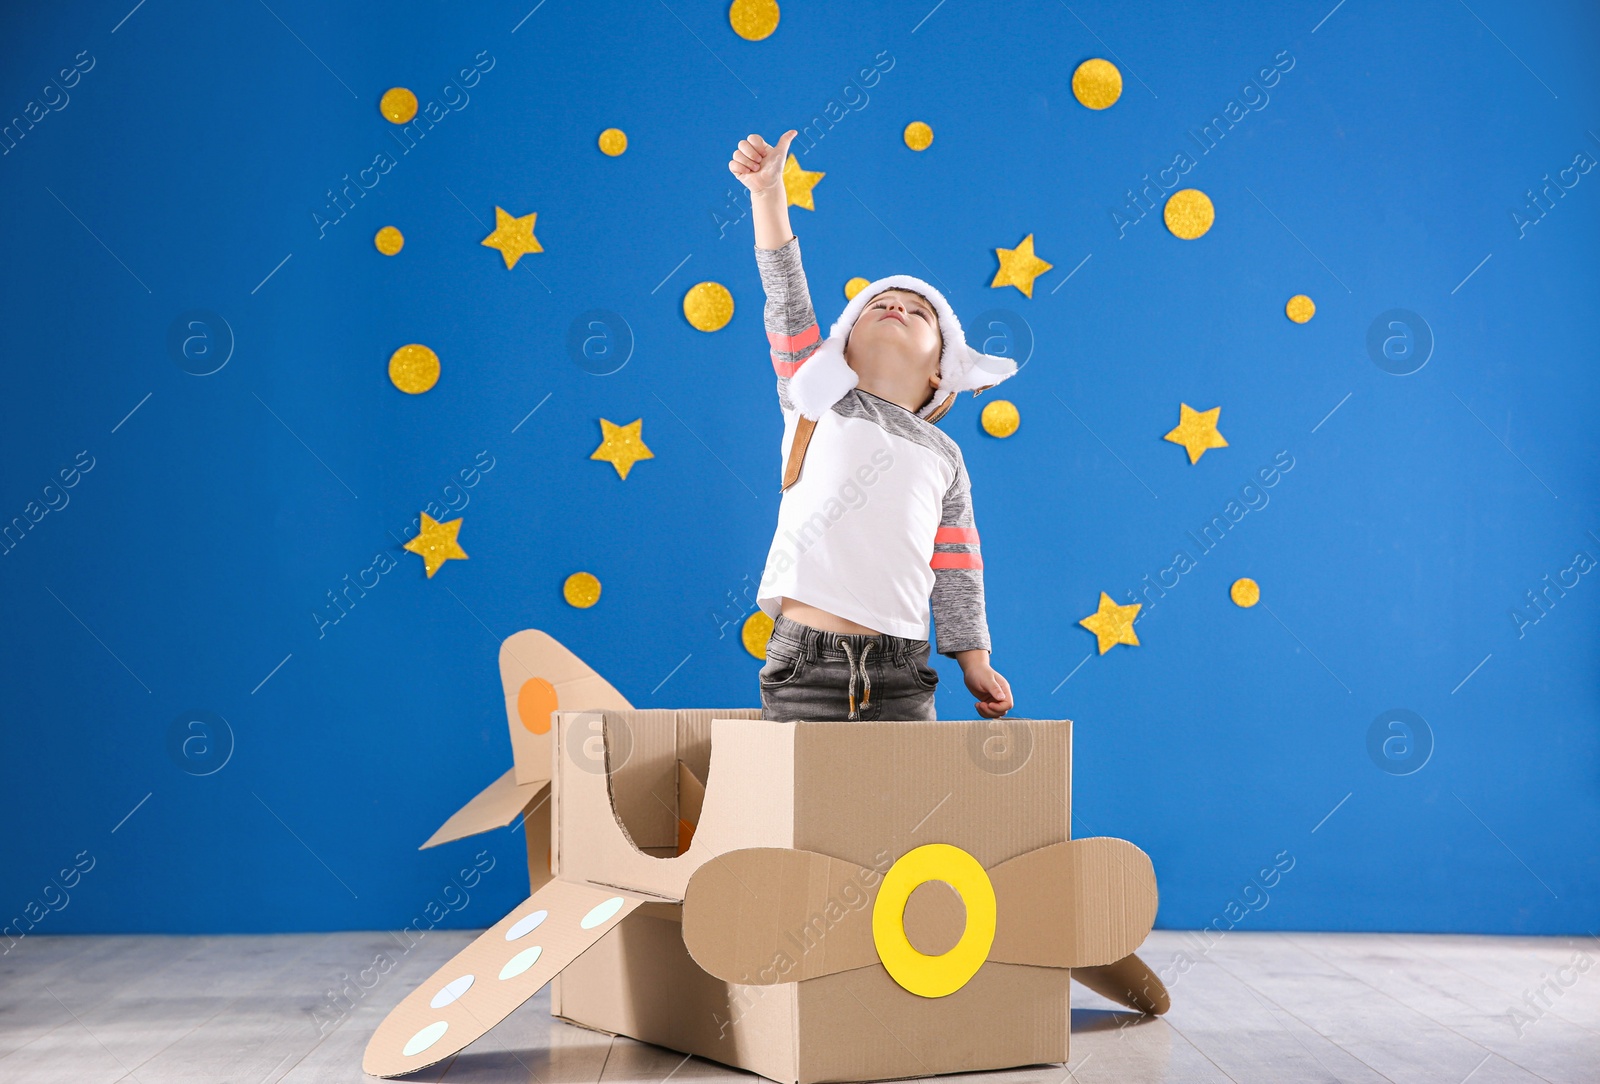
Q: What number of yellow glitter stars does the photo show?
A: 7